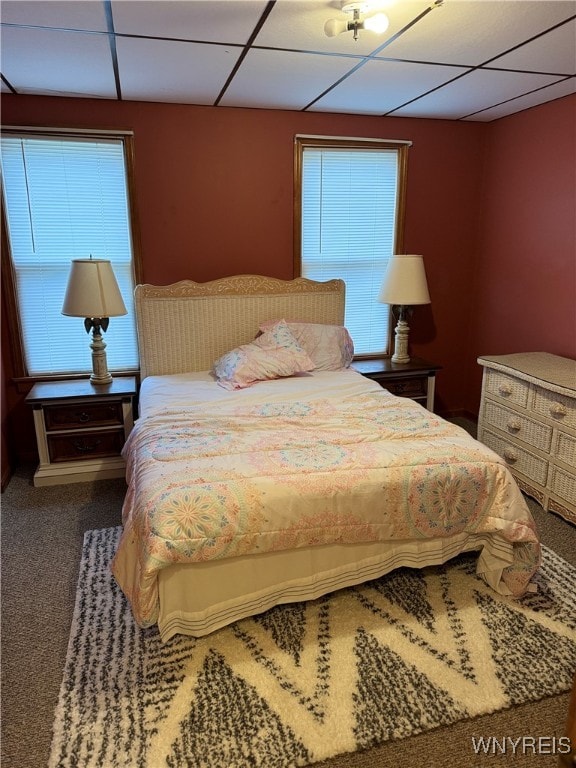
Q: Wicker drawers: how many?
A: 6